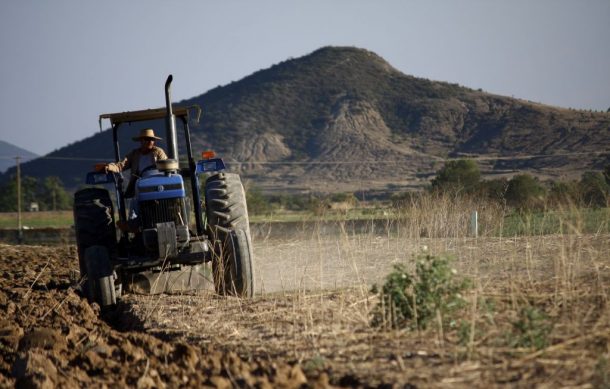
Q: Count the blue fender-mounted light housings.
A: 2